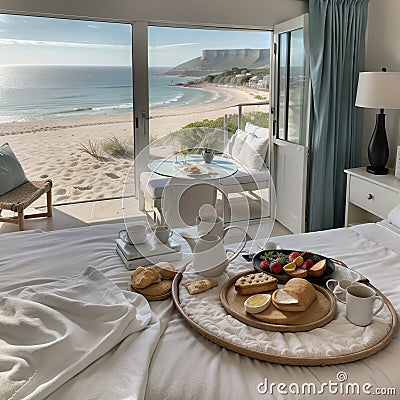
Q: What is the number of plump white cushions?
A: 3